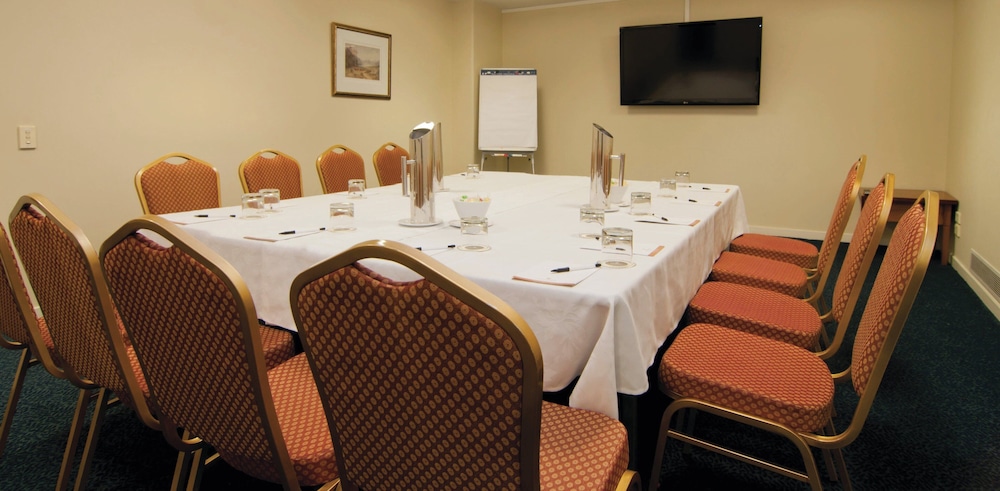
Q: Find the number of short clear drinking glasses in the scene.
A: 11